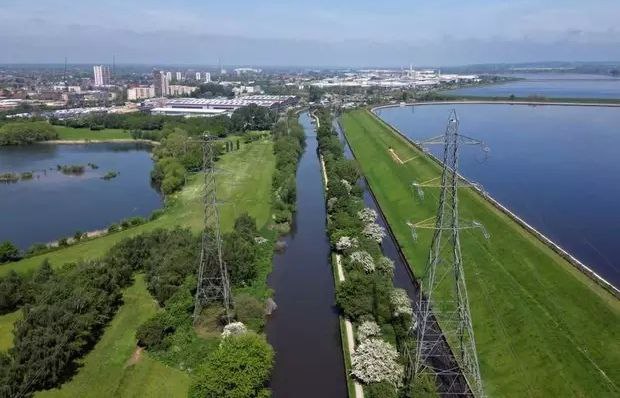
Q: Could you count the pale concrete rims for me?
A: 1